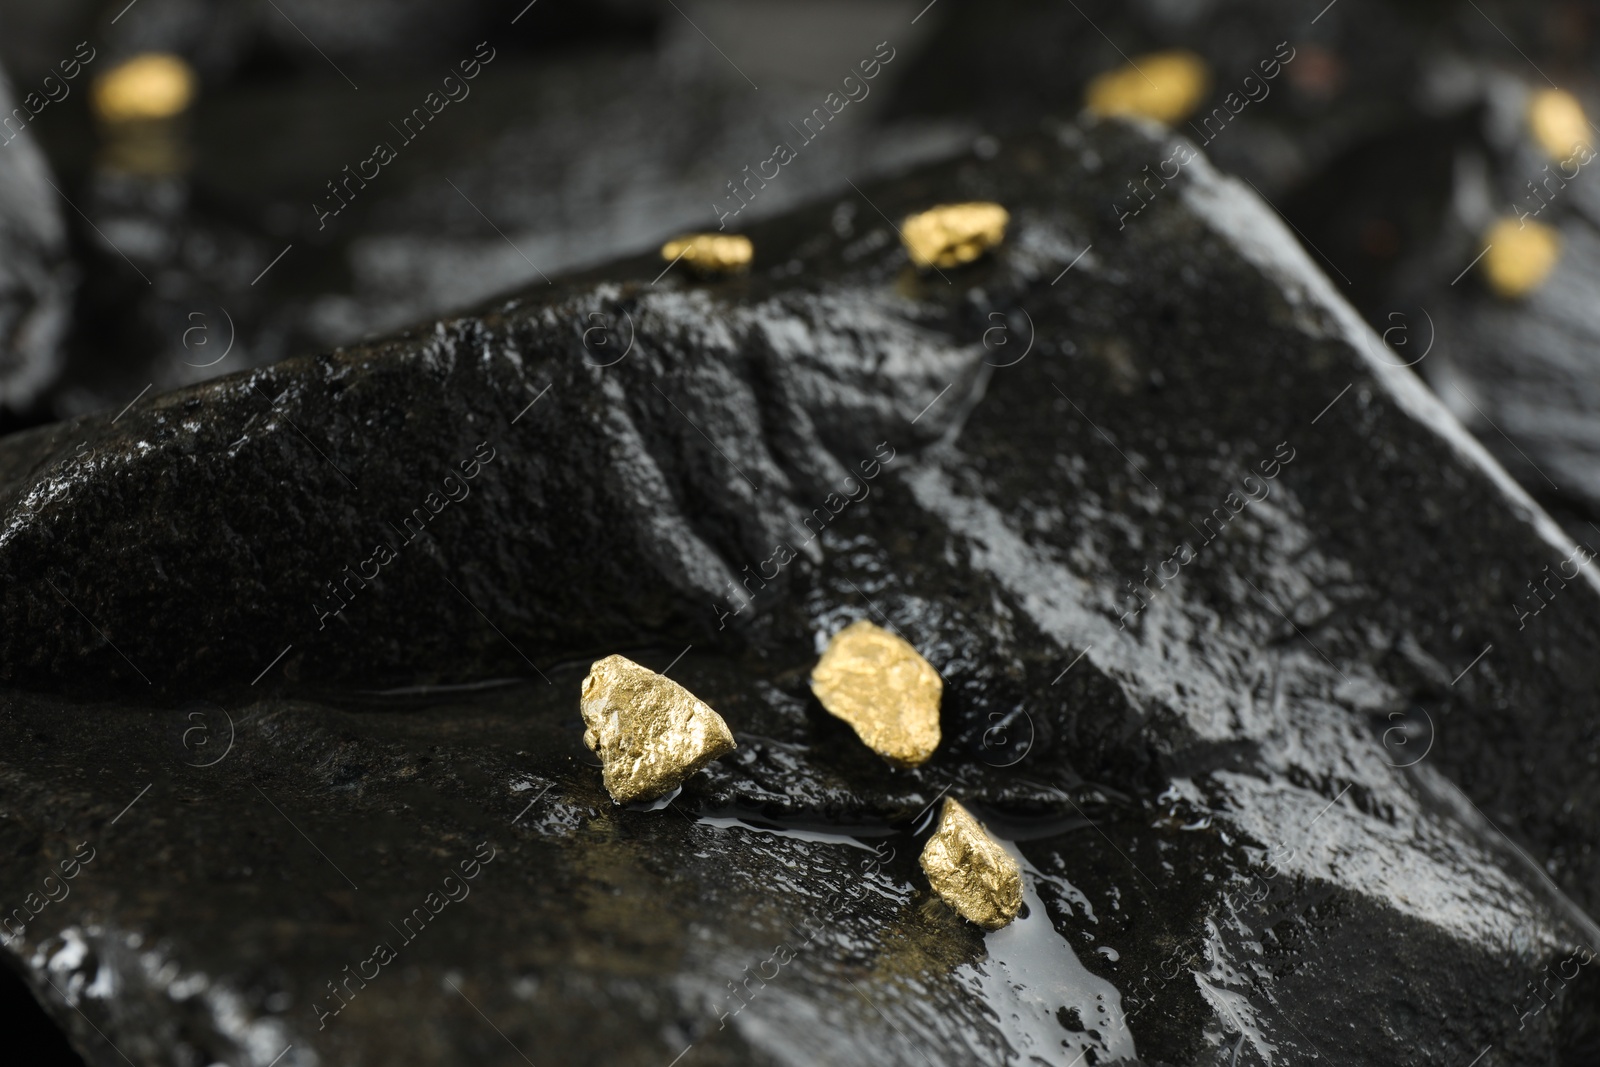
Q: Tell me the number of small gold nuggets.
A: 9